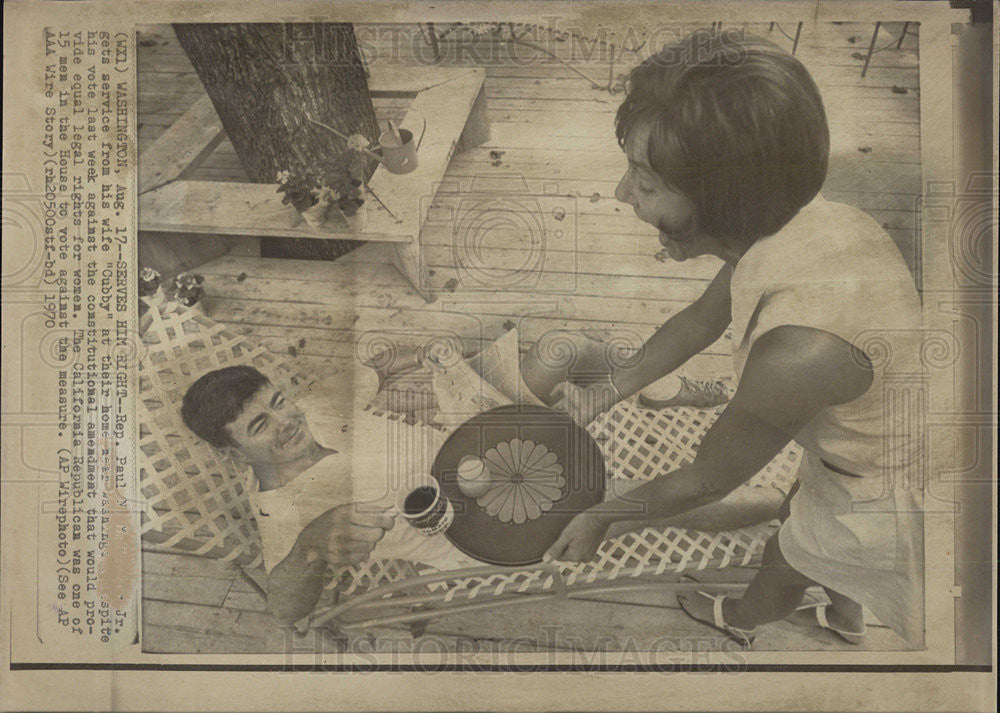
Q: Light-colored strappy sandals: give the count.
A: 2